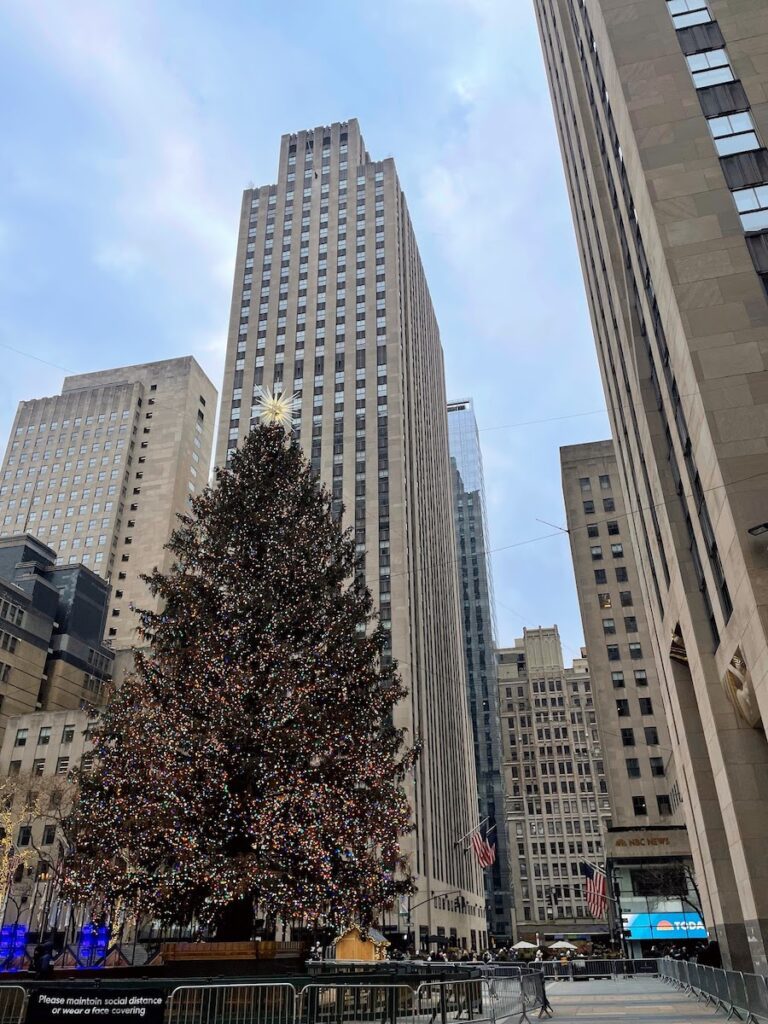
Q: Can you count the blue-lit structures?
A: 2